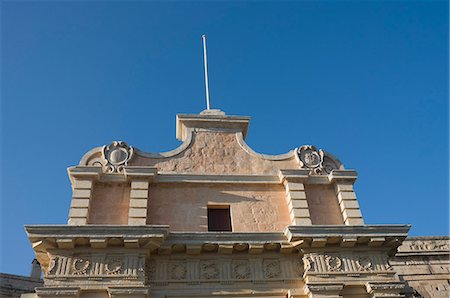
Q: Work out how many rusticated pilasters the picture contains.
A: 4